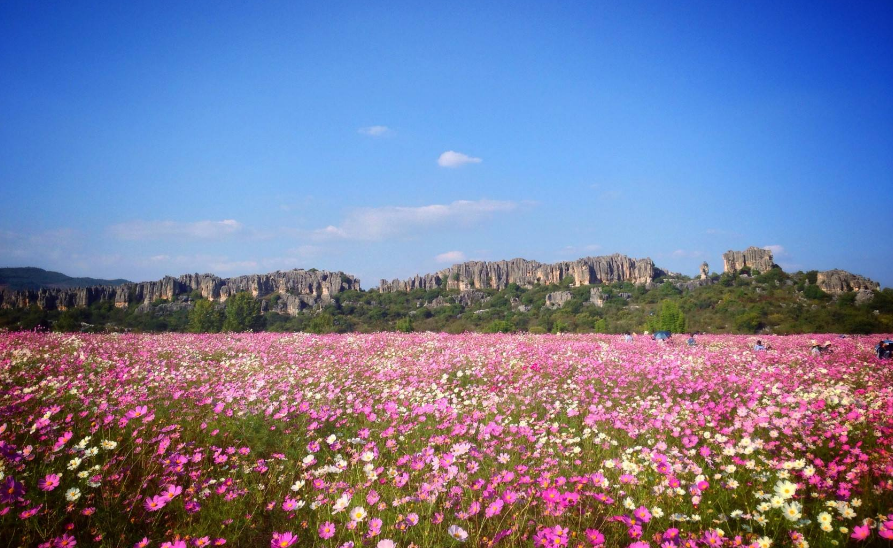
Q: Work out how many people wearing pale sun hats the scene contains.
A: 2